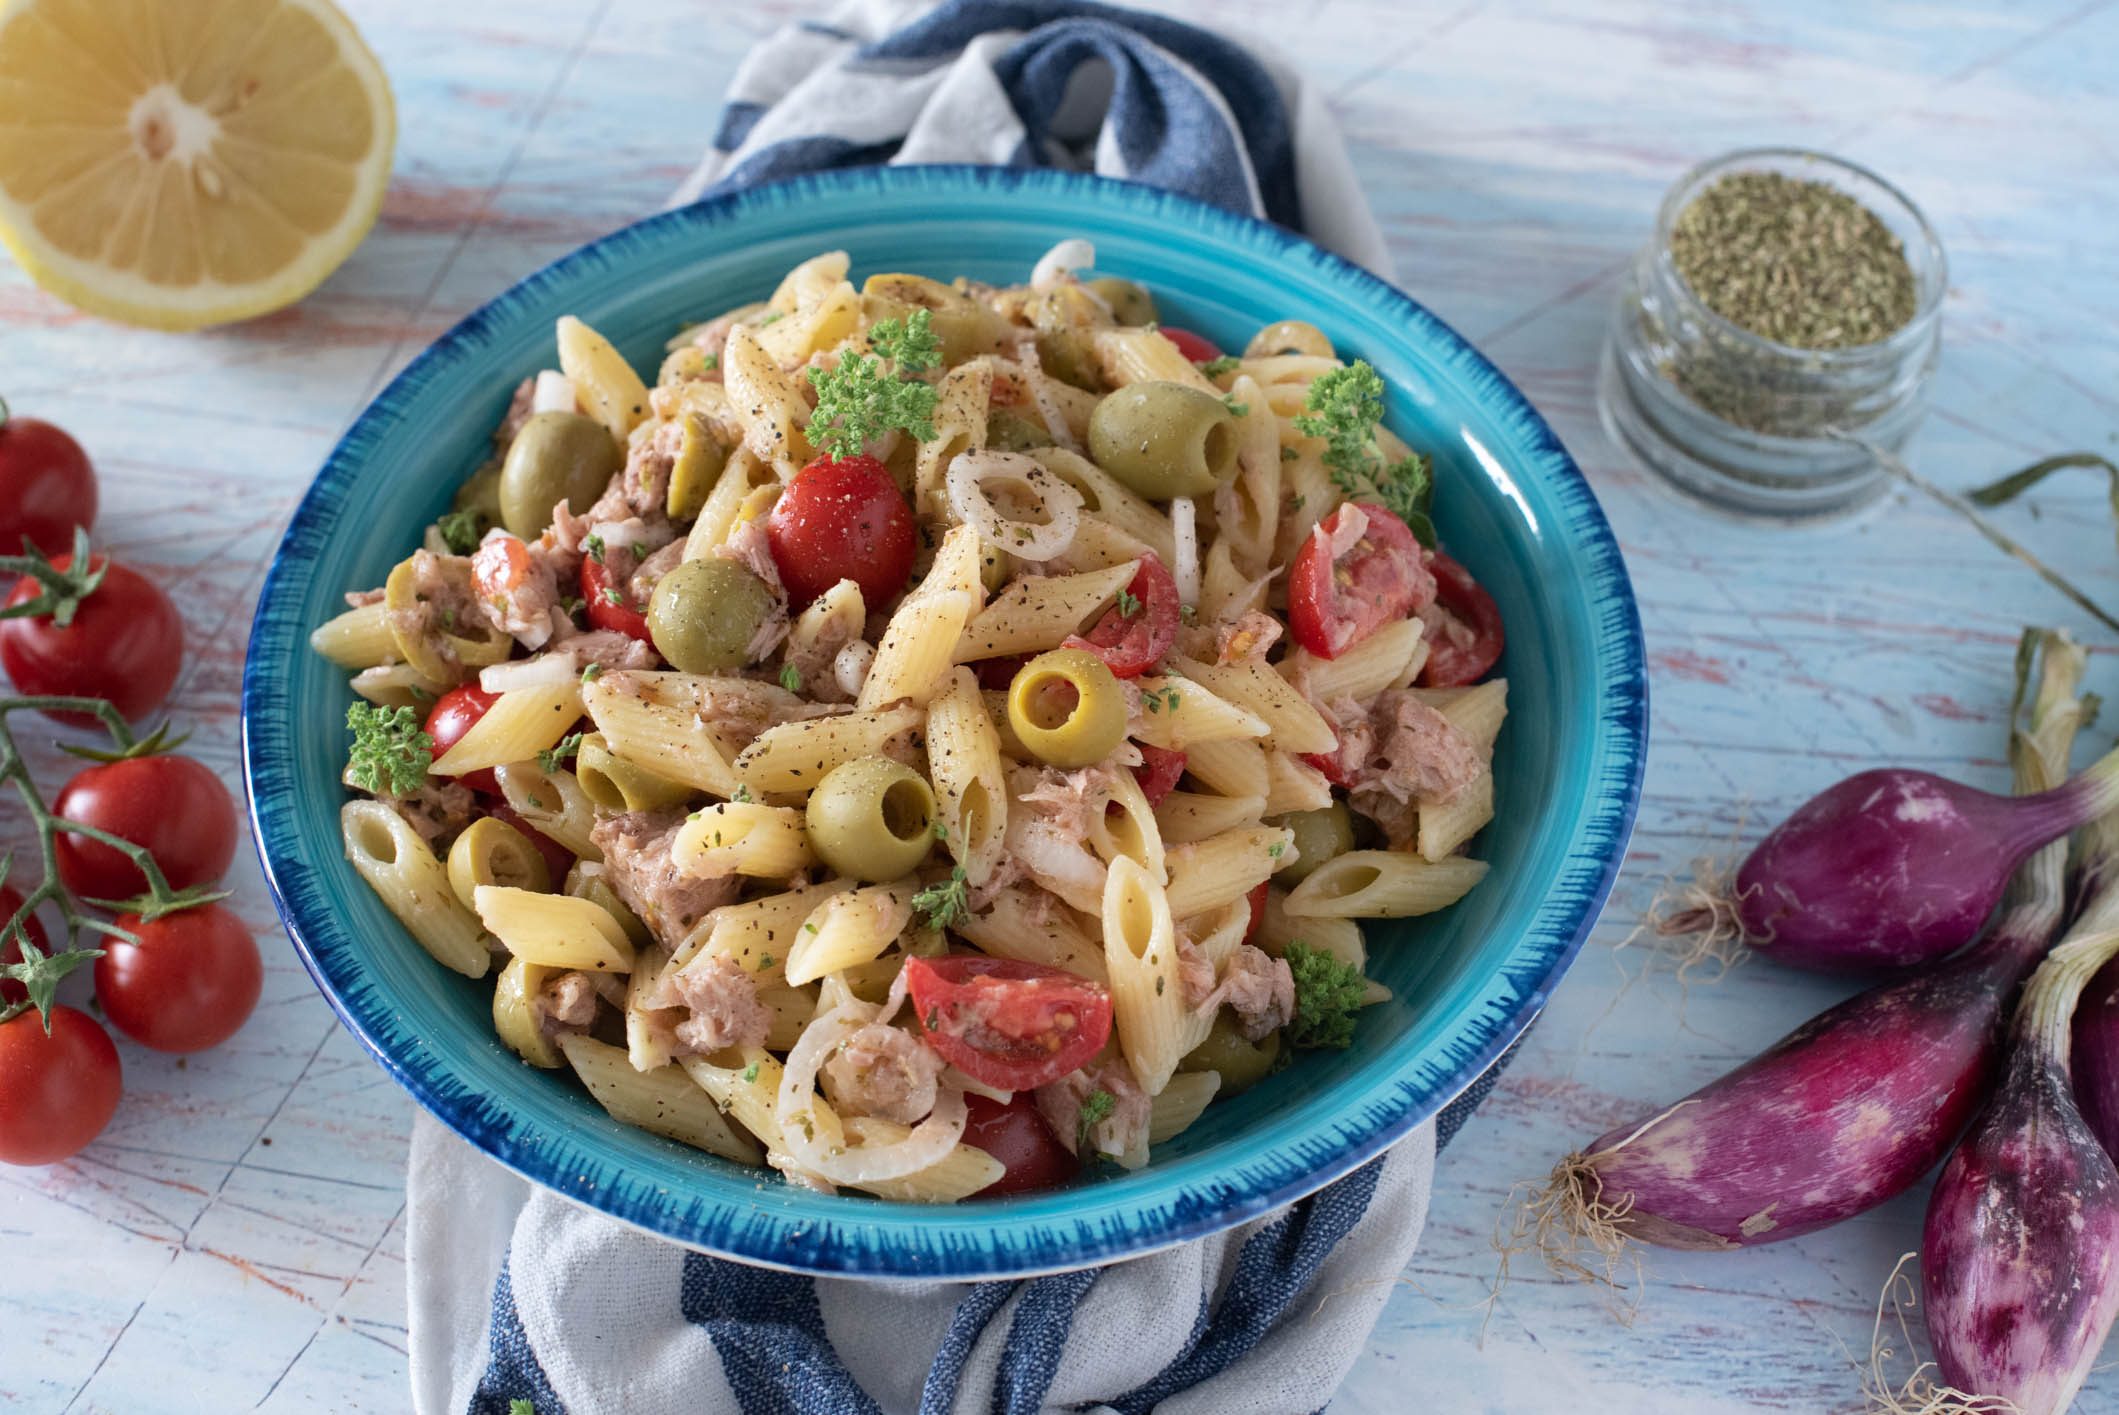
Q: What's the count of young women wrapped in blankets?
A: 0